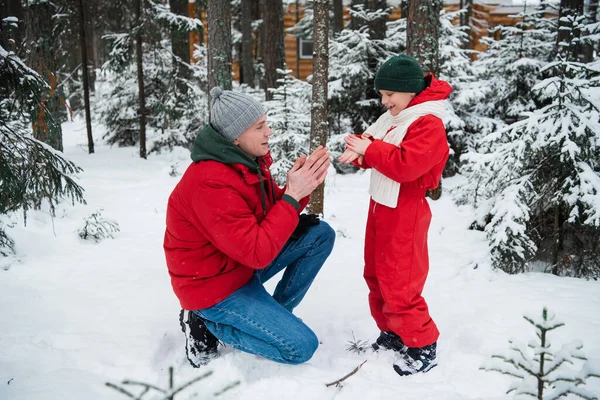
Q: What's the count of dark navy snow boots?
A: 2